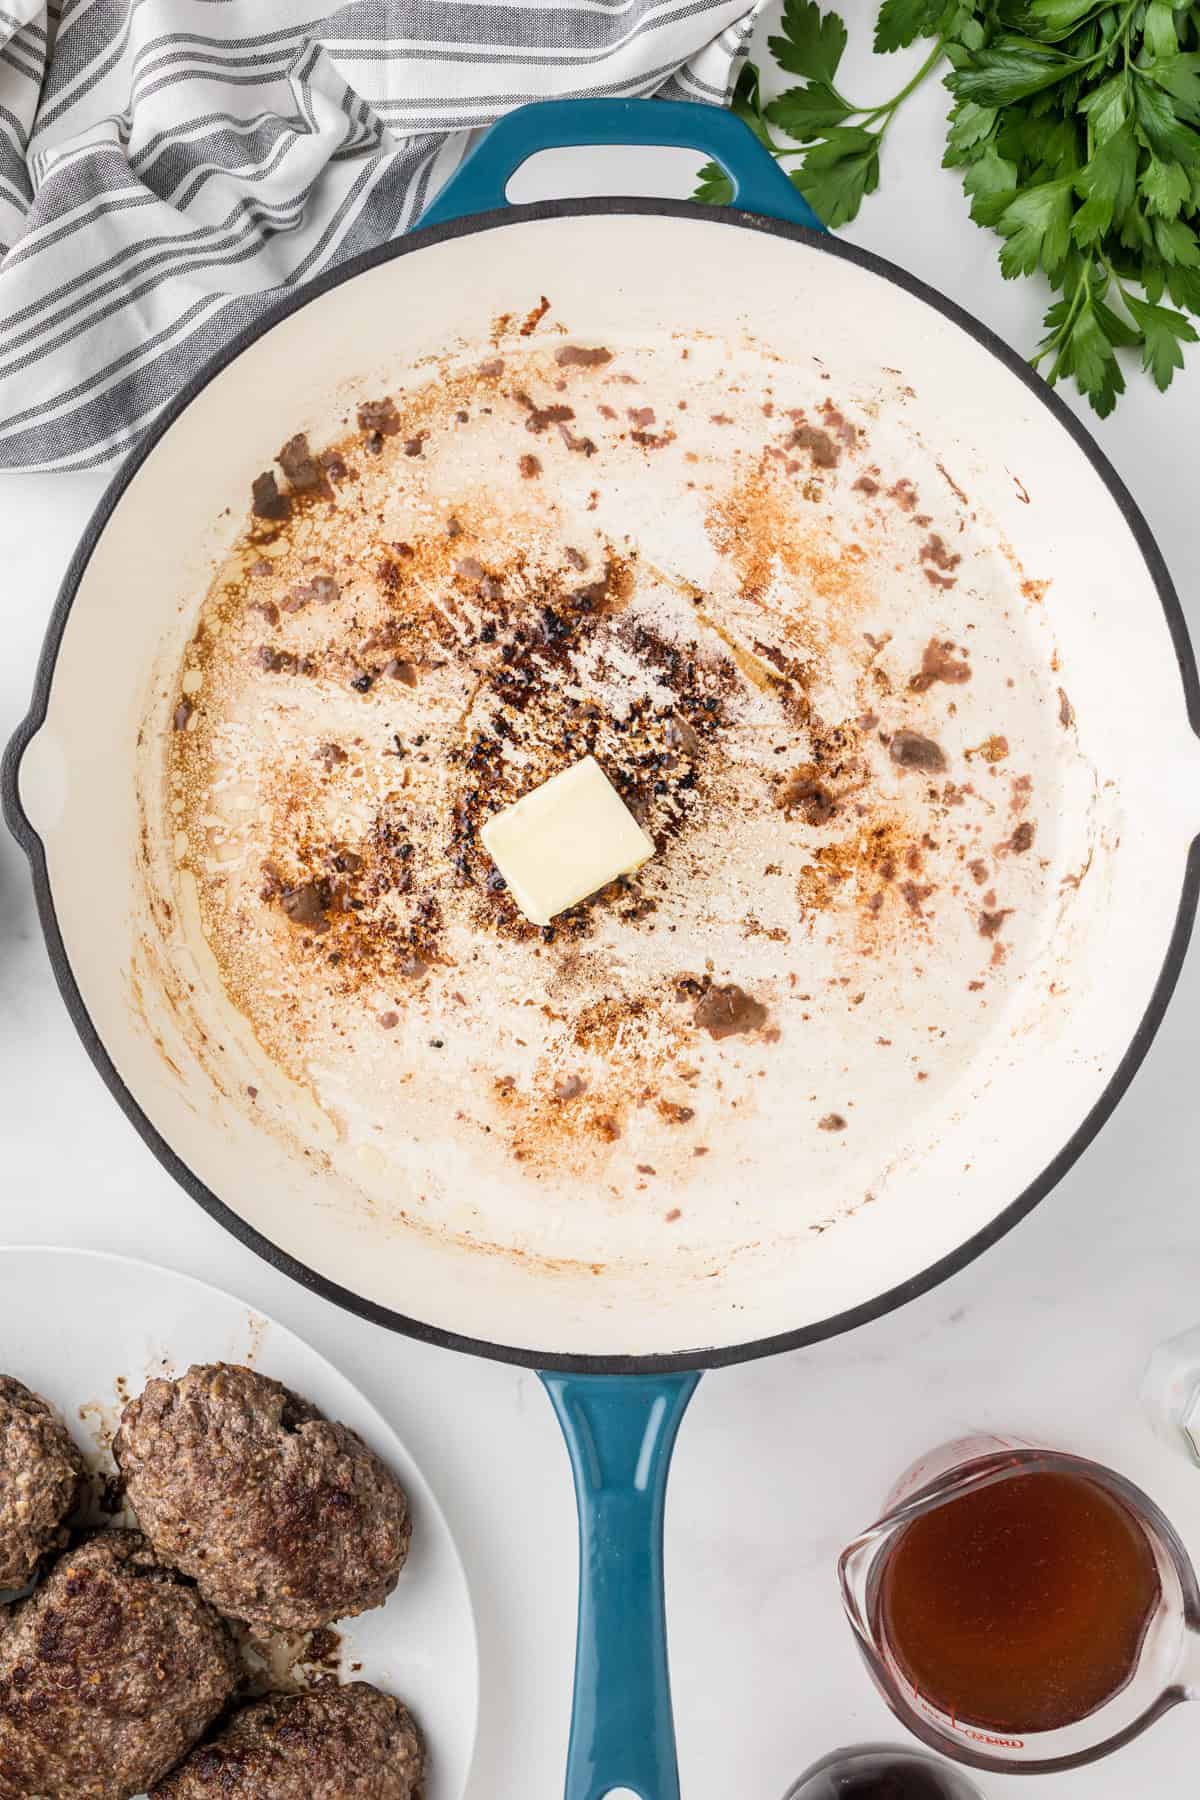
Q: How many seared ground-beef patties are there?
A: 4